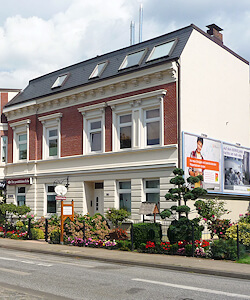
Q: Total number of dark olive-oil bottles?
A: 0